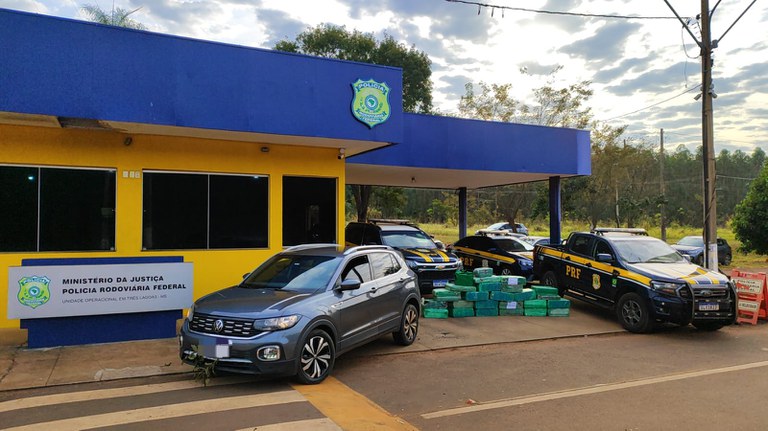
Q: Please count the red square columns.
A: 0